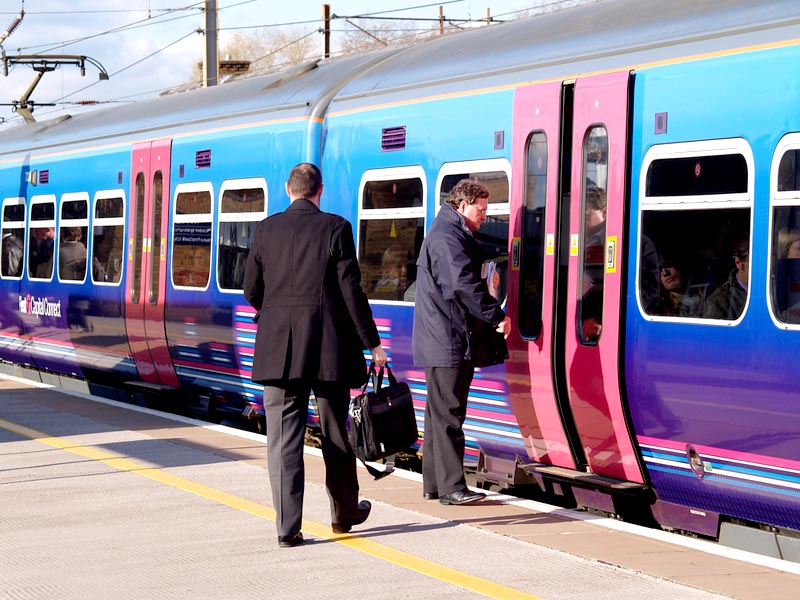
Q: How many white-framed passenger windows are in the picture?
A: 10